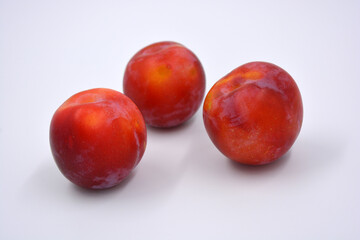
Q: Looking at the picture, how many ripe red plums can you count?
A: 3